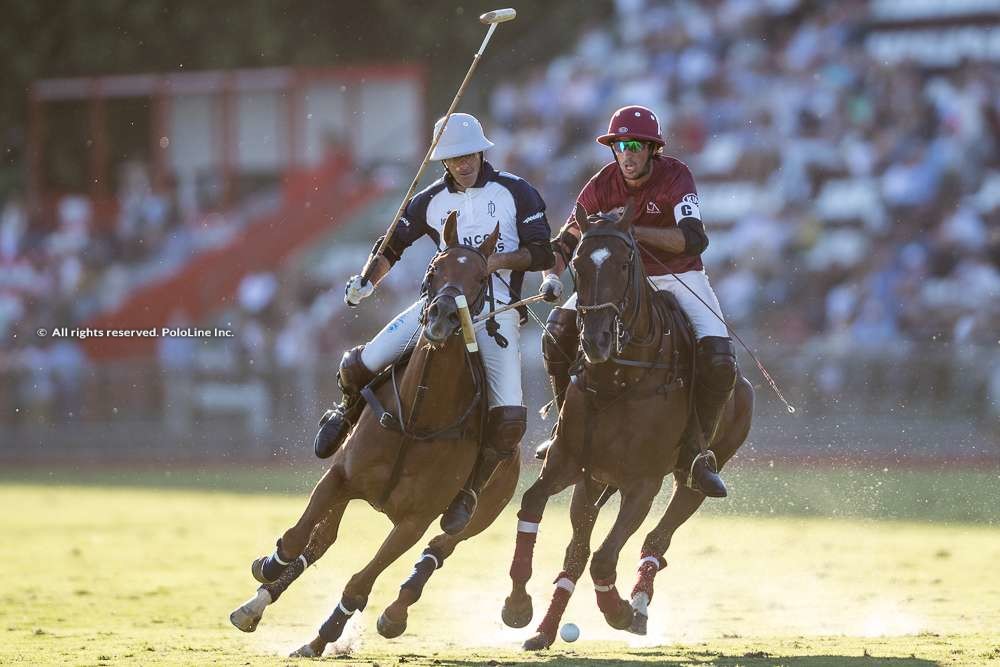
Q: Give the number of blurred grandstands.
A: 2